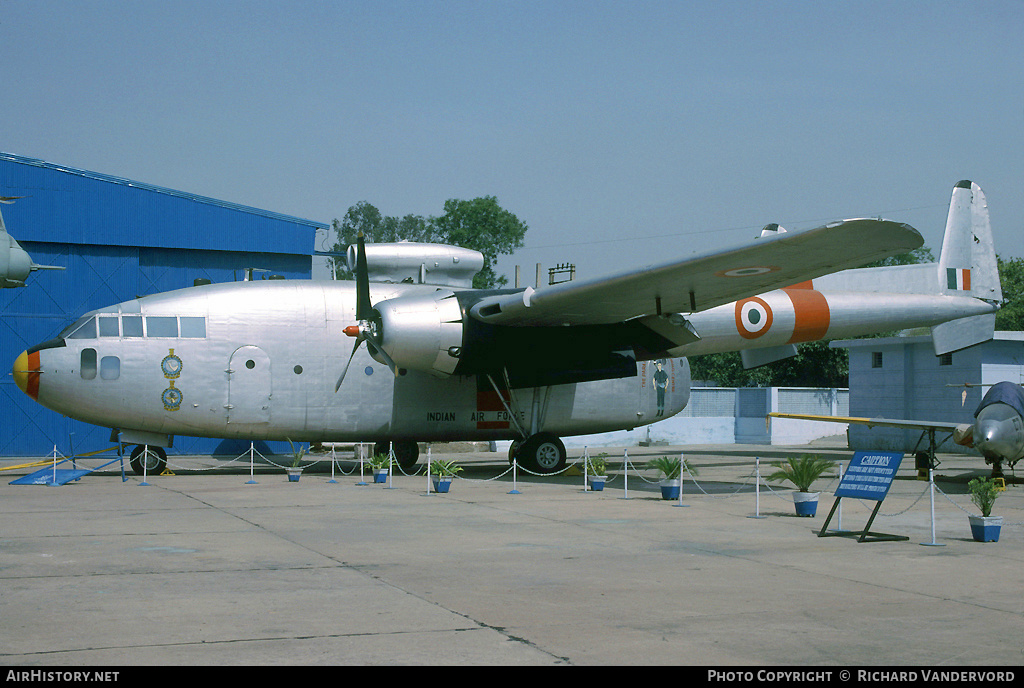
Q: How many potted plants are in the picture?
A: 7